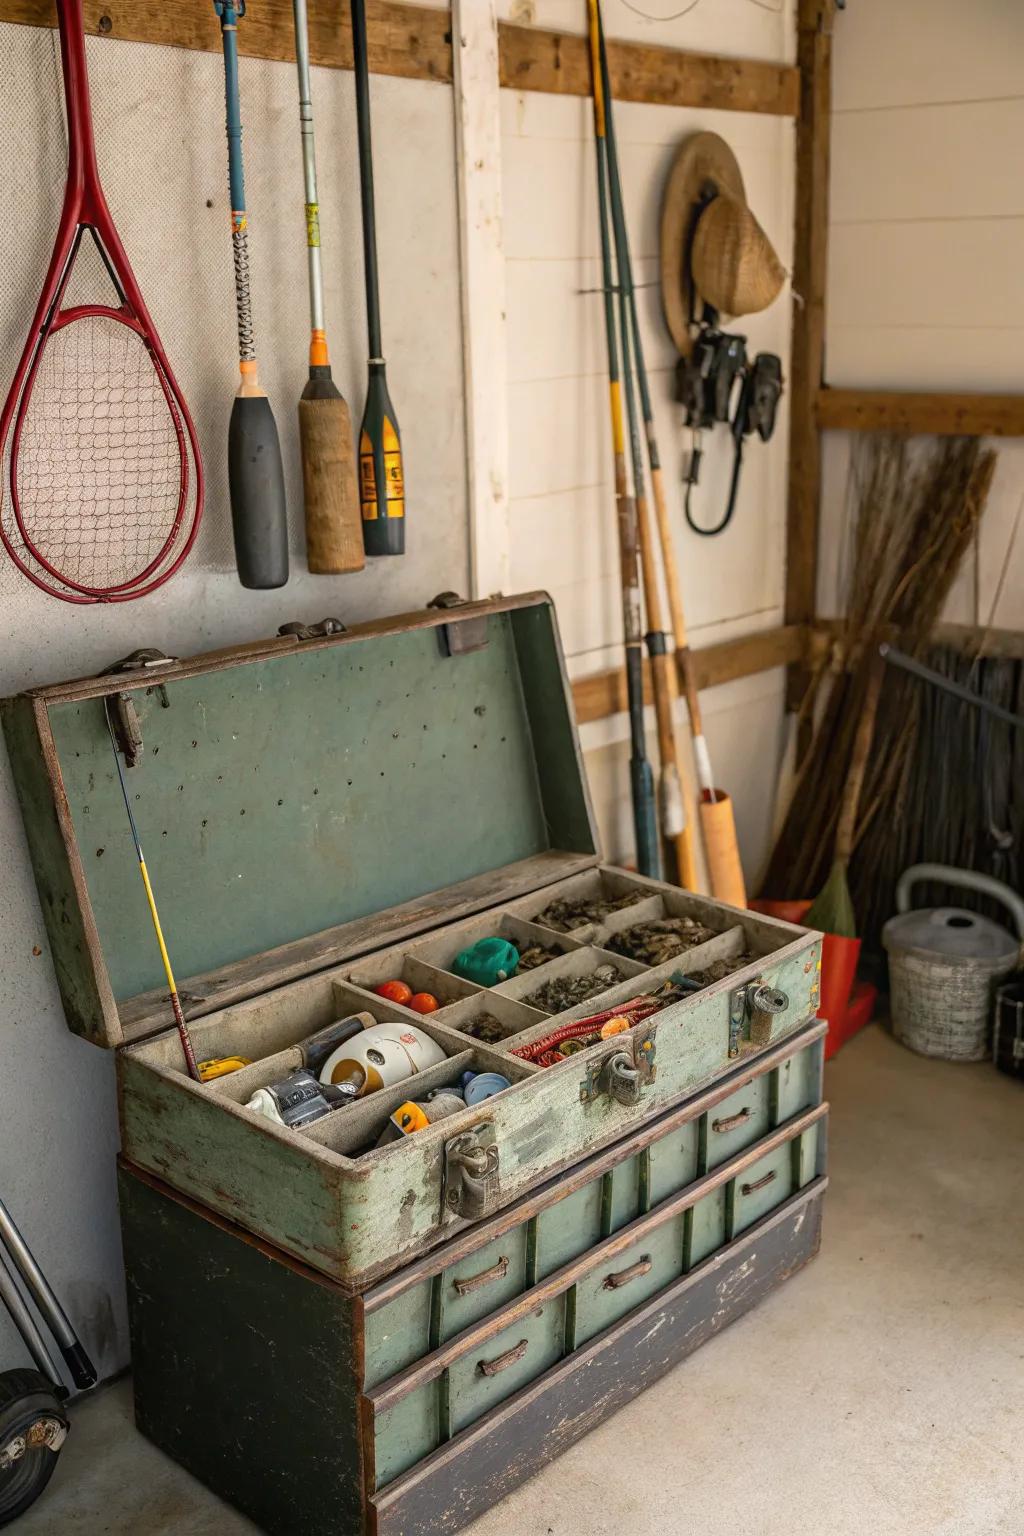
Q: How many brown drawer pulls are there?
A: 5